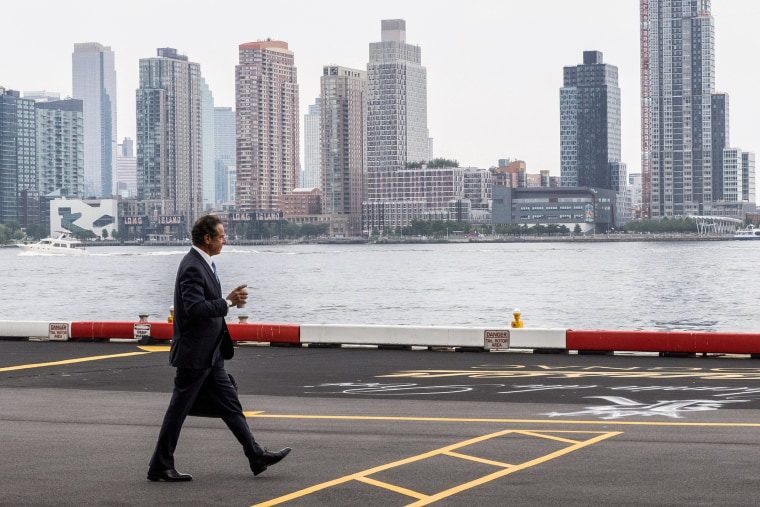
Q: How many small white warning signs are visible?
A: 3